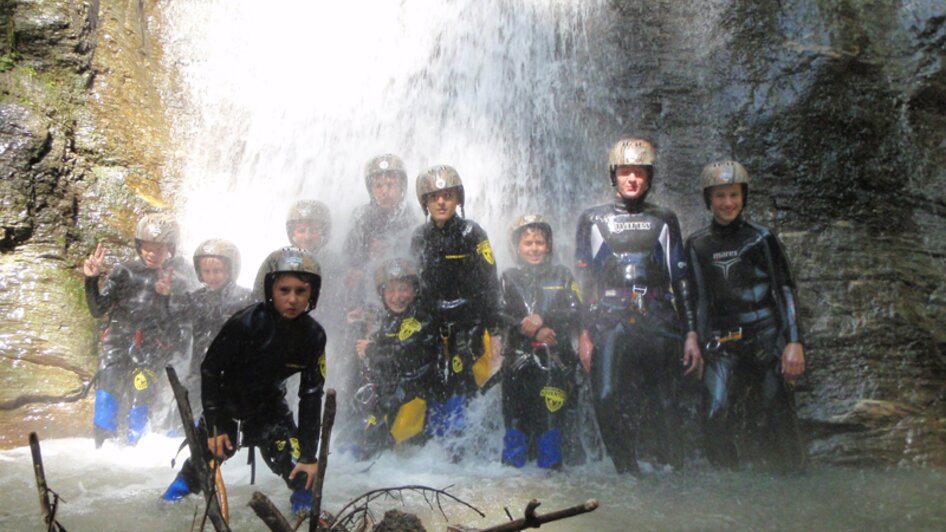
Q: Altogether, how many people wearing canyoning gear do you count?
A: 10